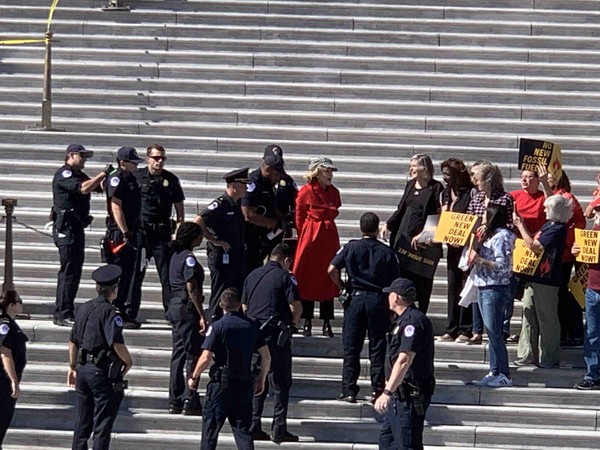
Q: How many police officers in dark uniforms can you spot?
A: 13